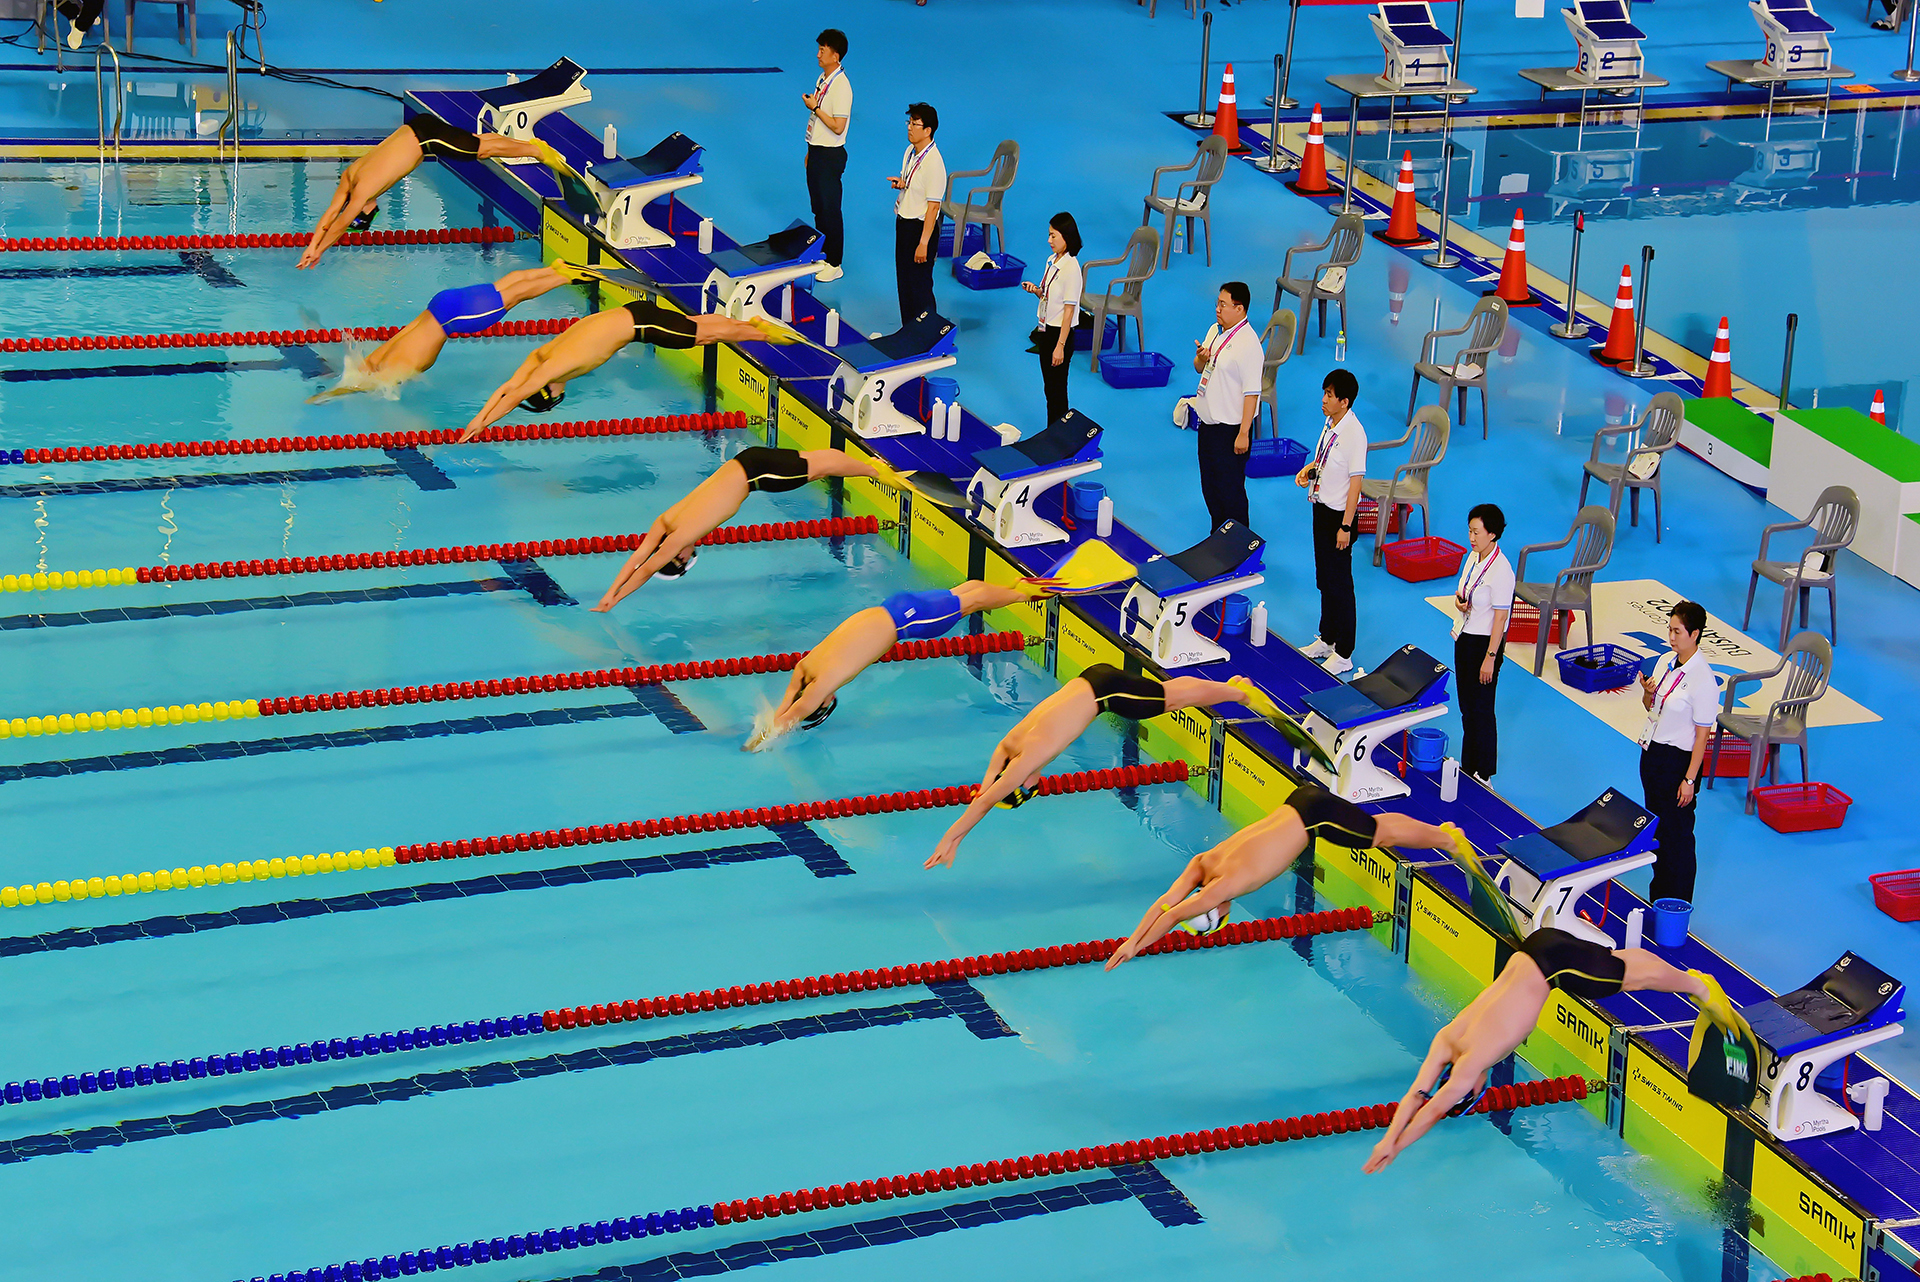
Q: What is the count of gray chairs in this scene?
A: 11